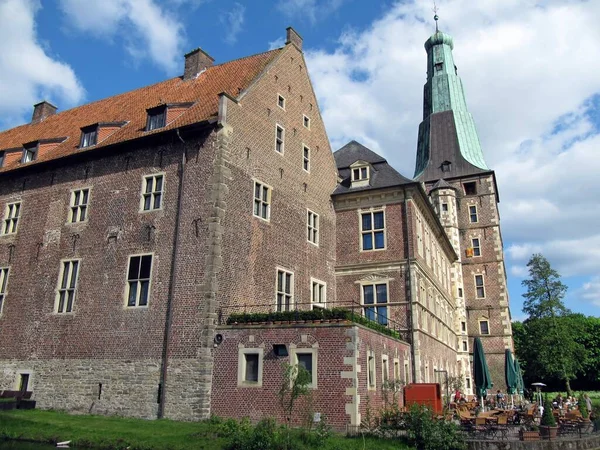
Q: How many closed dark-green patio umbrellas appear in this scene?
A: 3